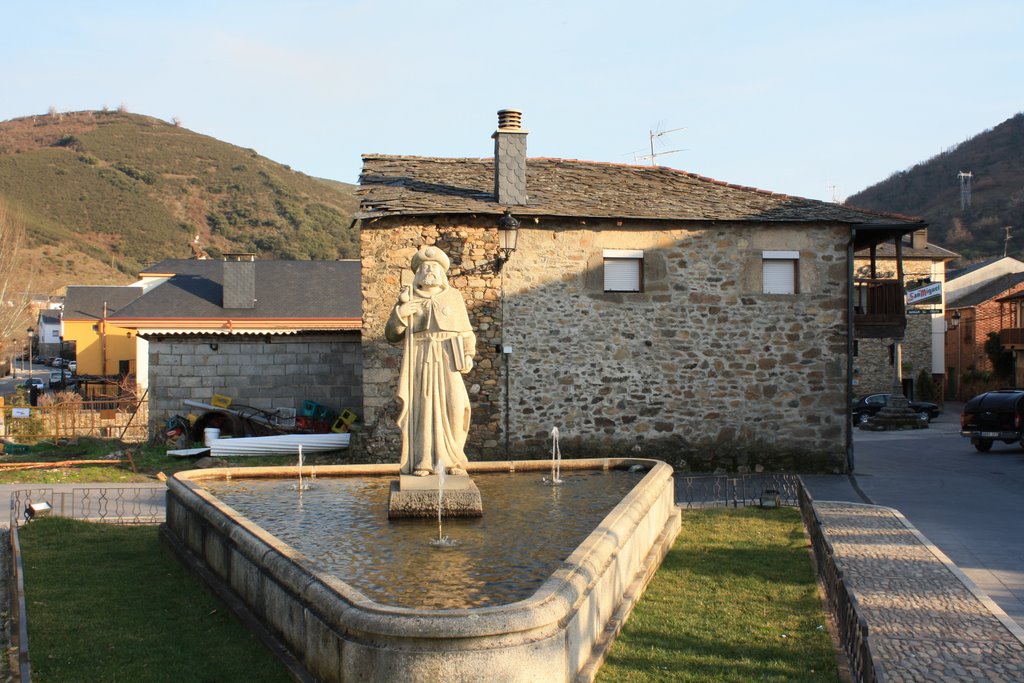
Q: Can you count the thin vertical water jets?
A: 3